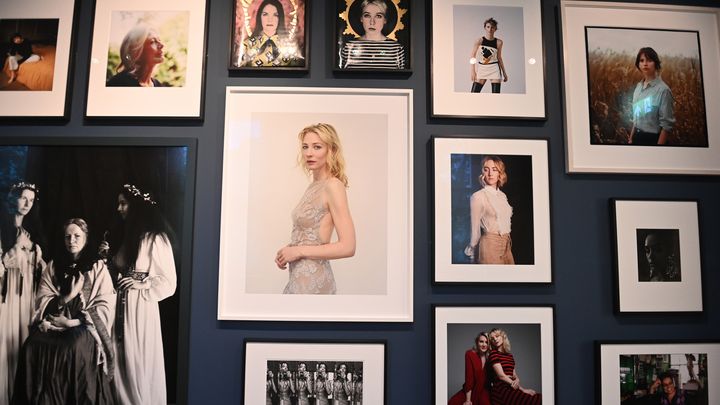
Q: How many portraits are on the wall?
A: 13